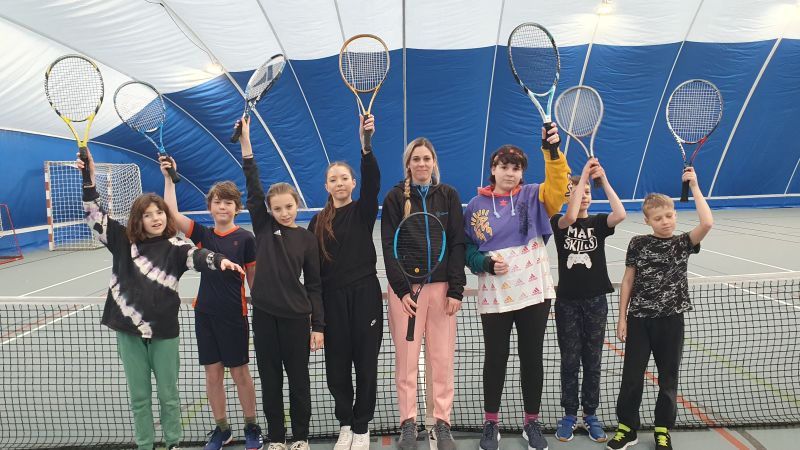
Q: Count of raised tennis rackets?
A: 7